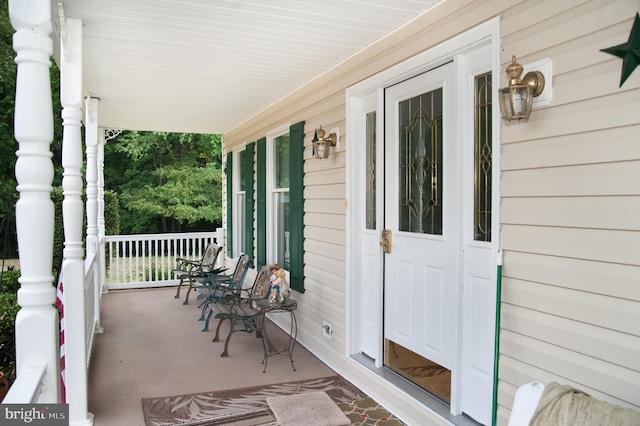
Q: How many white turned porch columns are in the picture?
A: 4